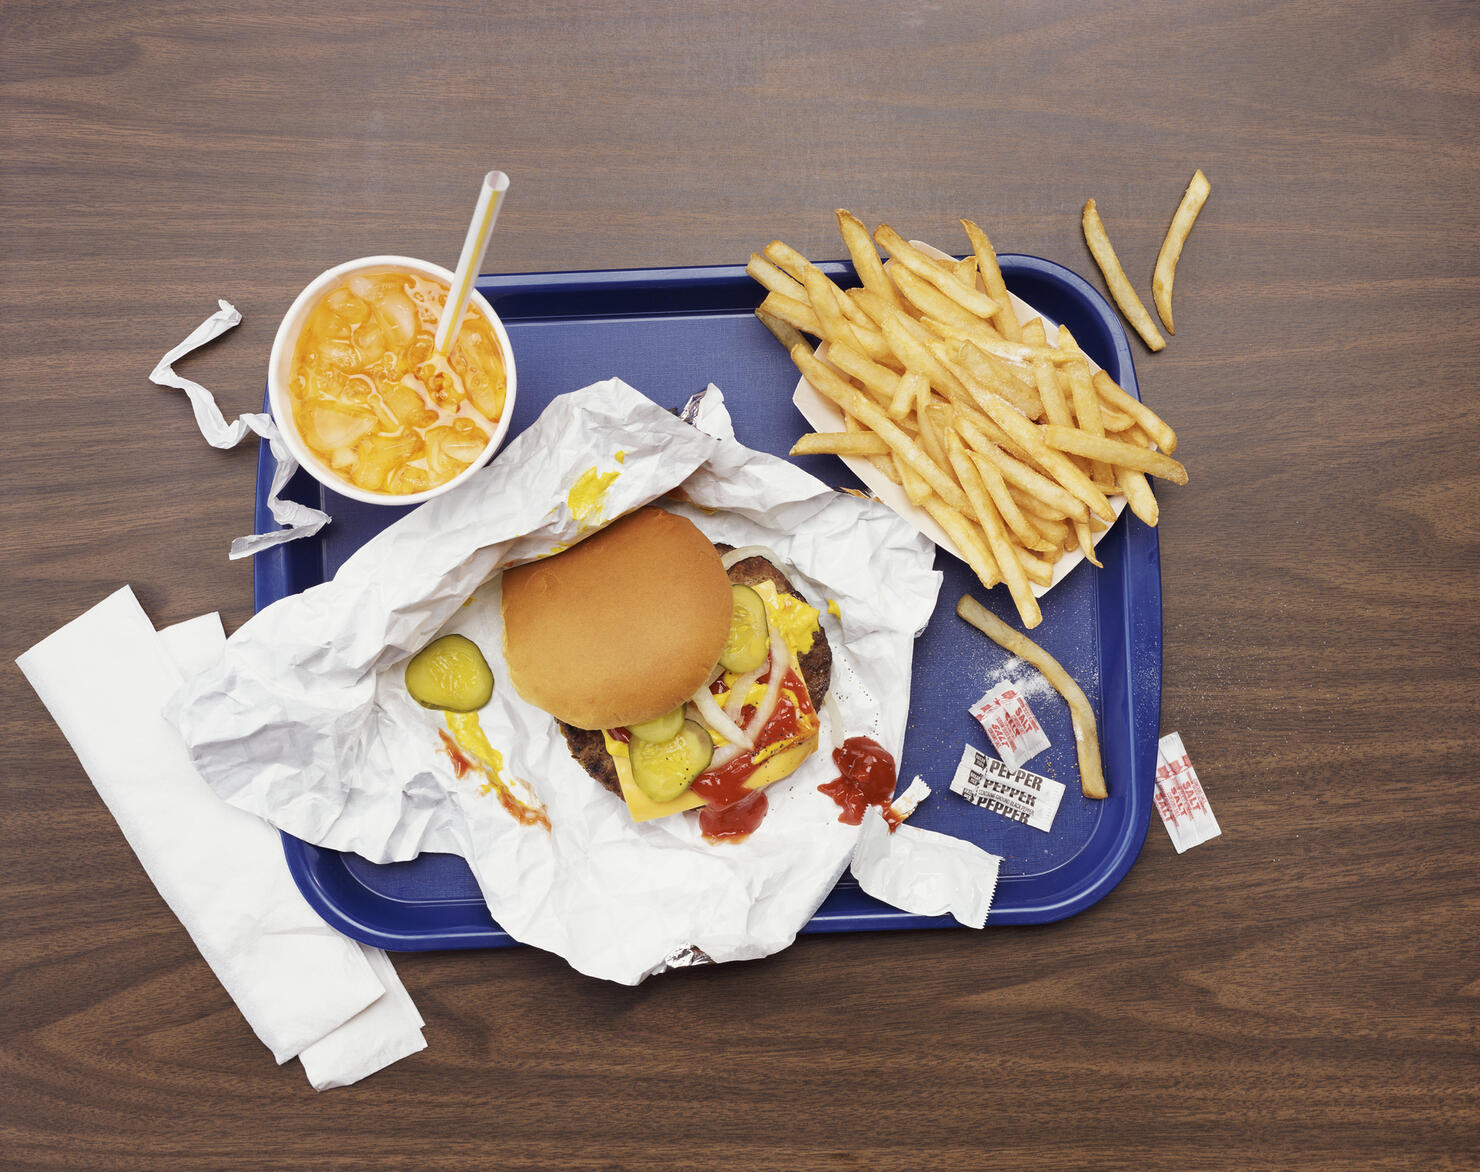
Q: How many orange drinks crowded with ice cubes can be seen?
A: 1